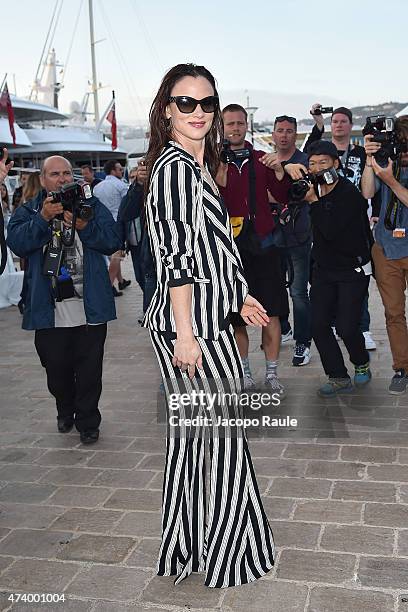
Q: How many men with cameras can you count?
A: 5